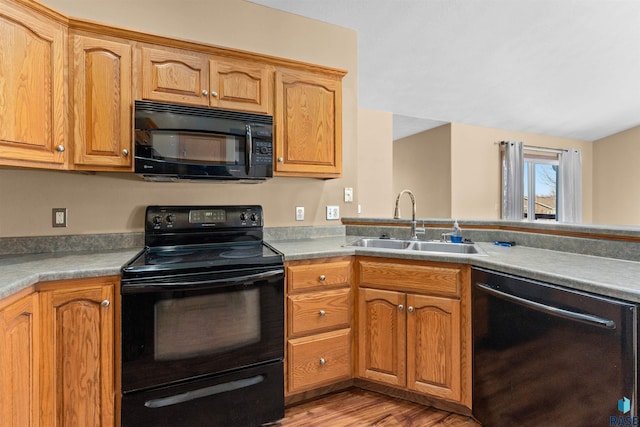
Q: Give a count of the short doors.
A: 2